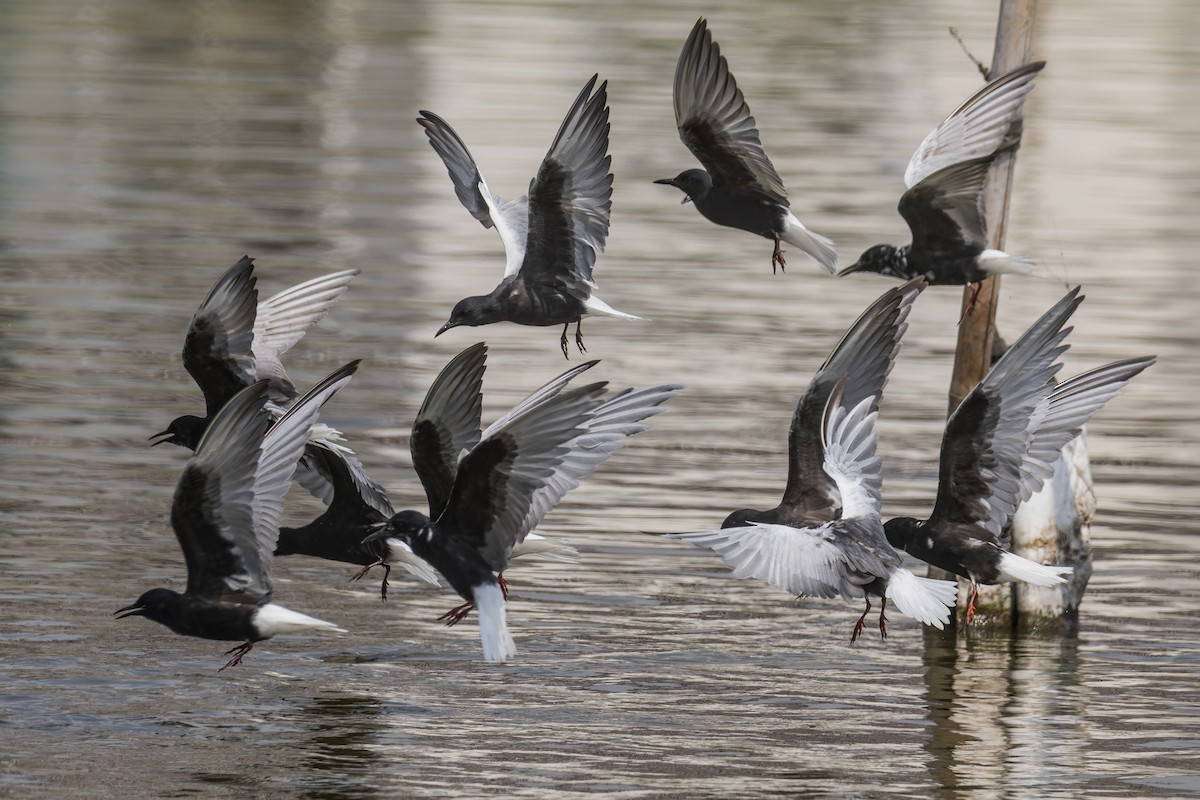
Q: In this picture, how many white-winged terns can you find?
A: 11